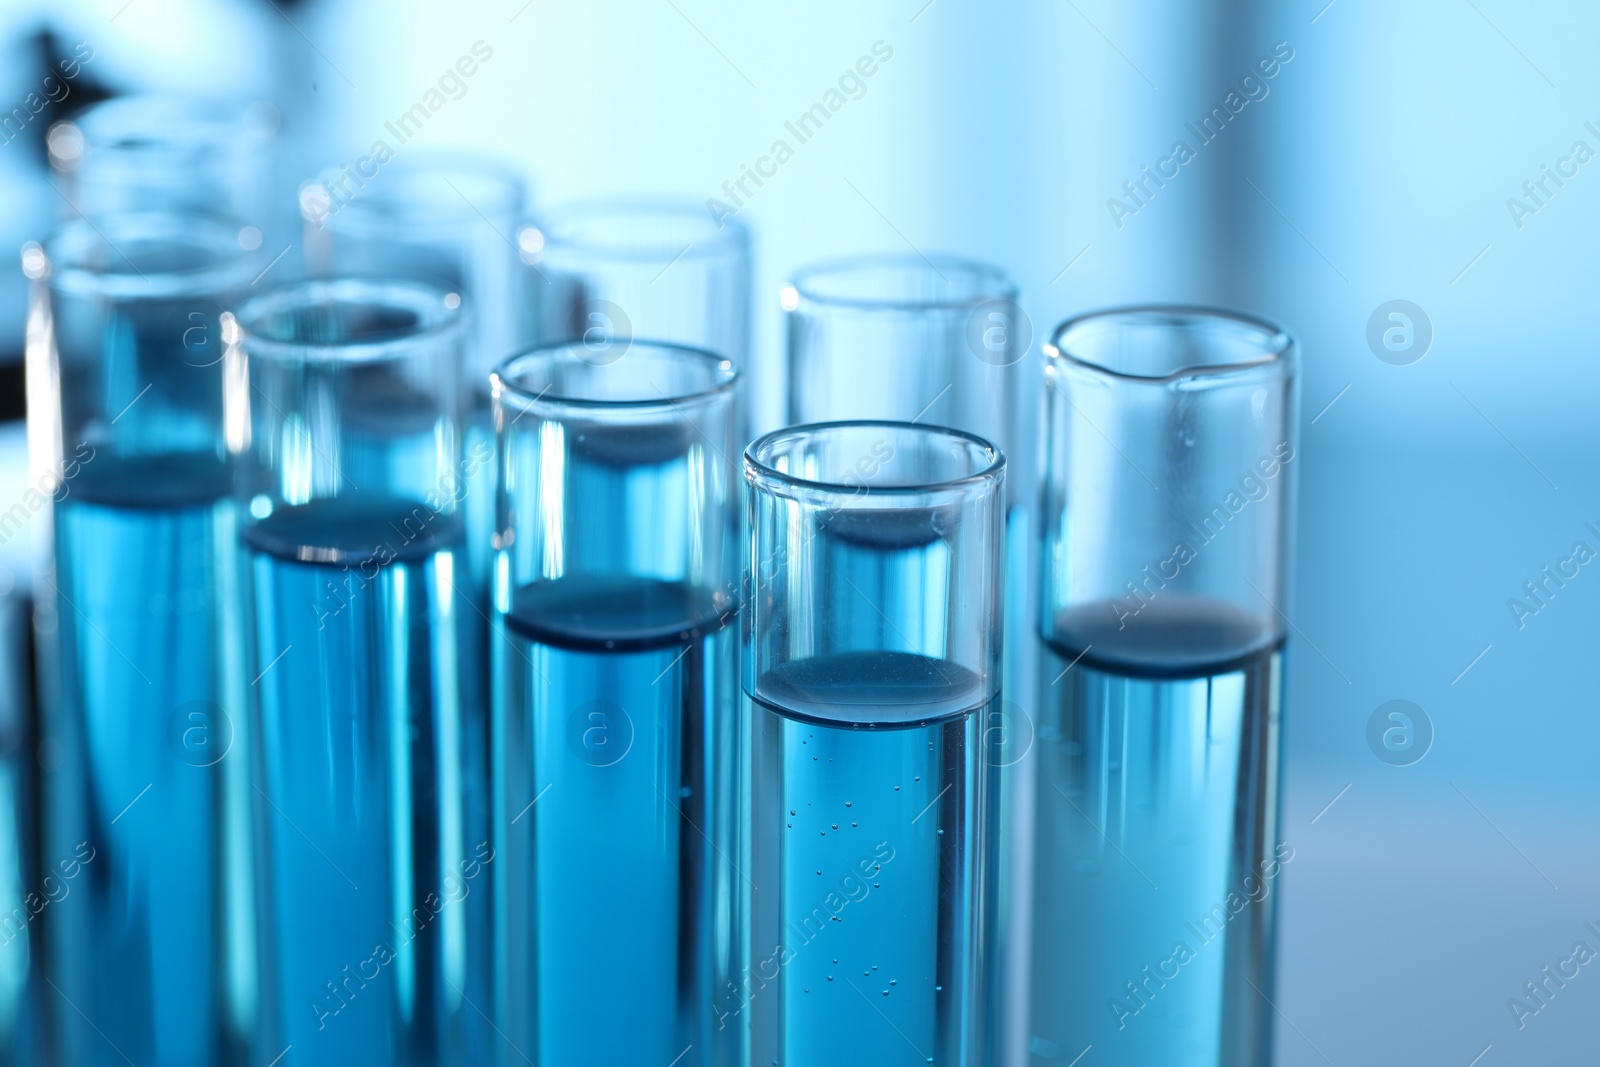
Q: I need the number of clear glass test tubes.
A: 9